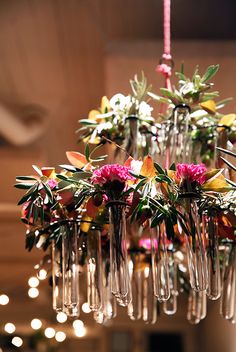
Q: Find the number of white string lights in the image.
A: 13